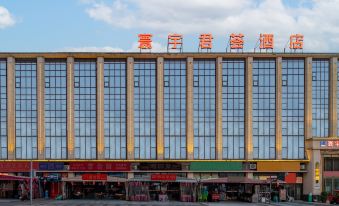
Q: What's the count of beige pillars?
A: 12